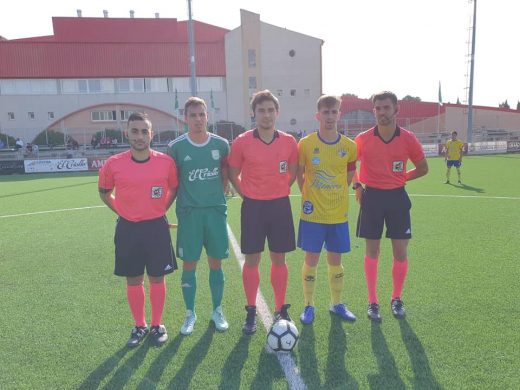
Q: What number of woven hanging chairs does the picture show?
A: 0